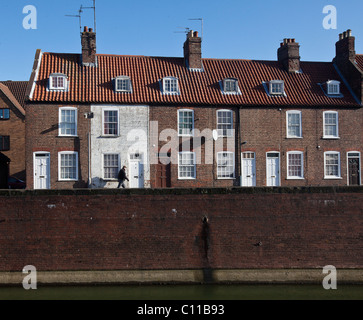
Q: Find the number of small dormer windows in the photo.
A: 6